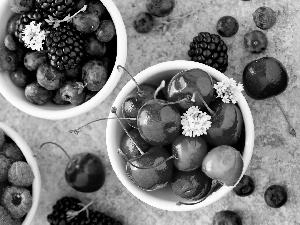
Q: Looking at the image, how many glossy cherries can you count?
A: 11